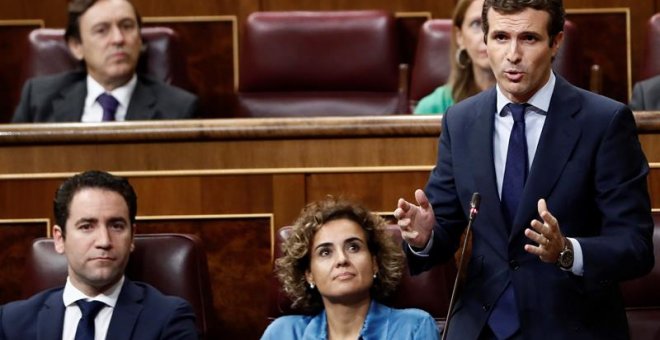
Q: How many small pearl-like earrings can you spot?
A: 2